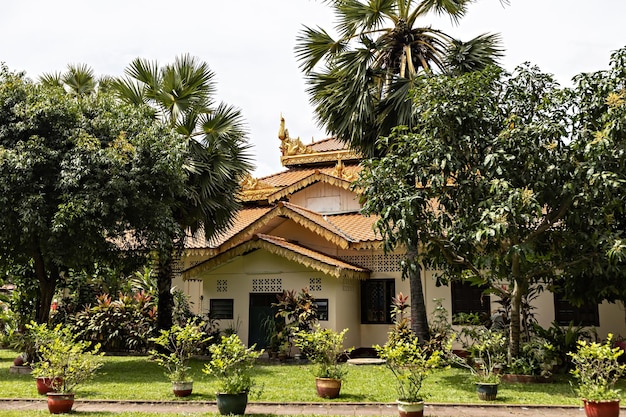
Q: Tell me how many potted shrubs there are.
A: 8